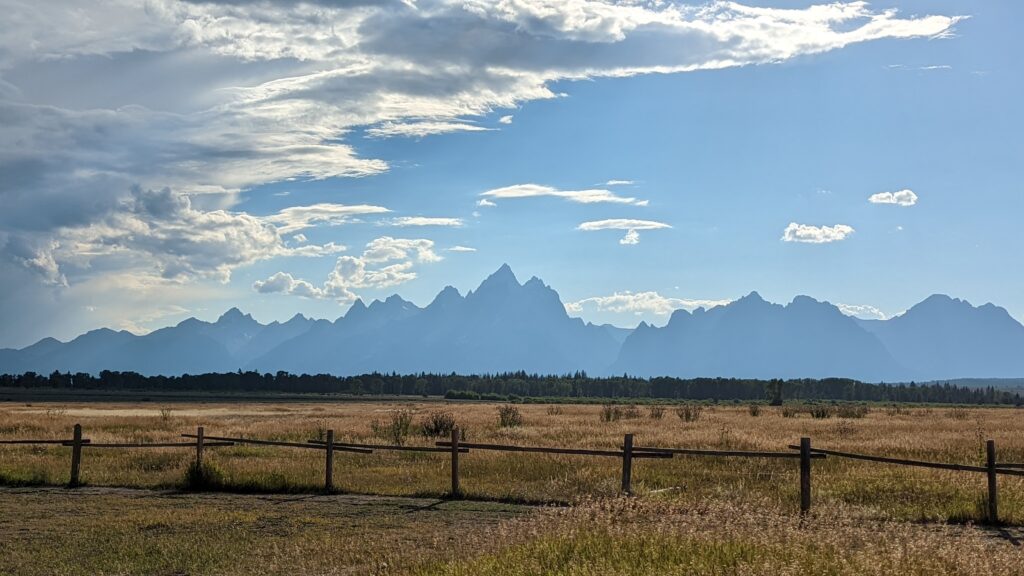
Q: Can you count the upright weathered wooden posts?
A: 7